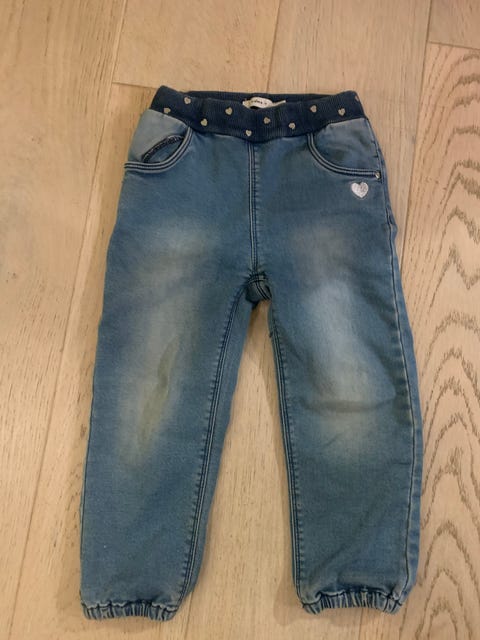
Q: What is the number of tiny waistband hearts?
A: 9